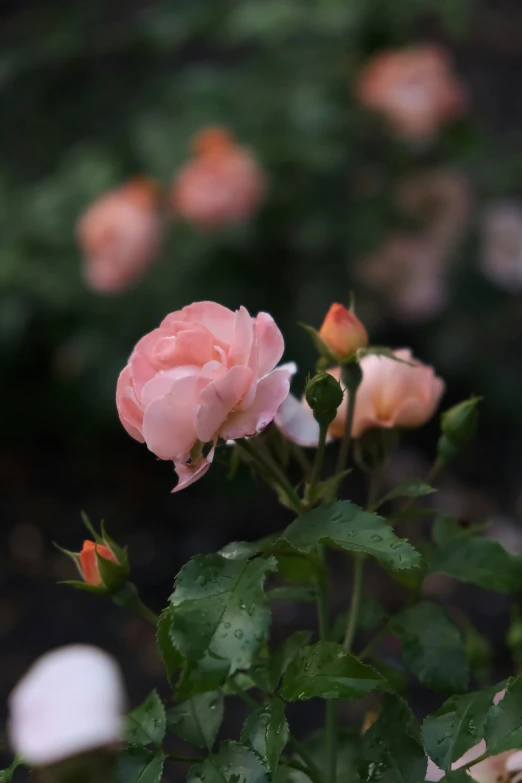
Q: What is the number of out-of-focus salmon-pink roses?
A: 3